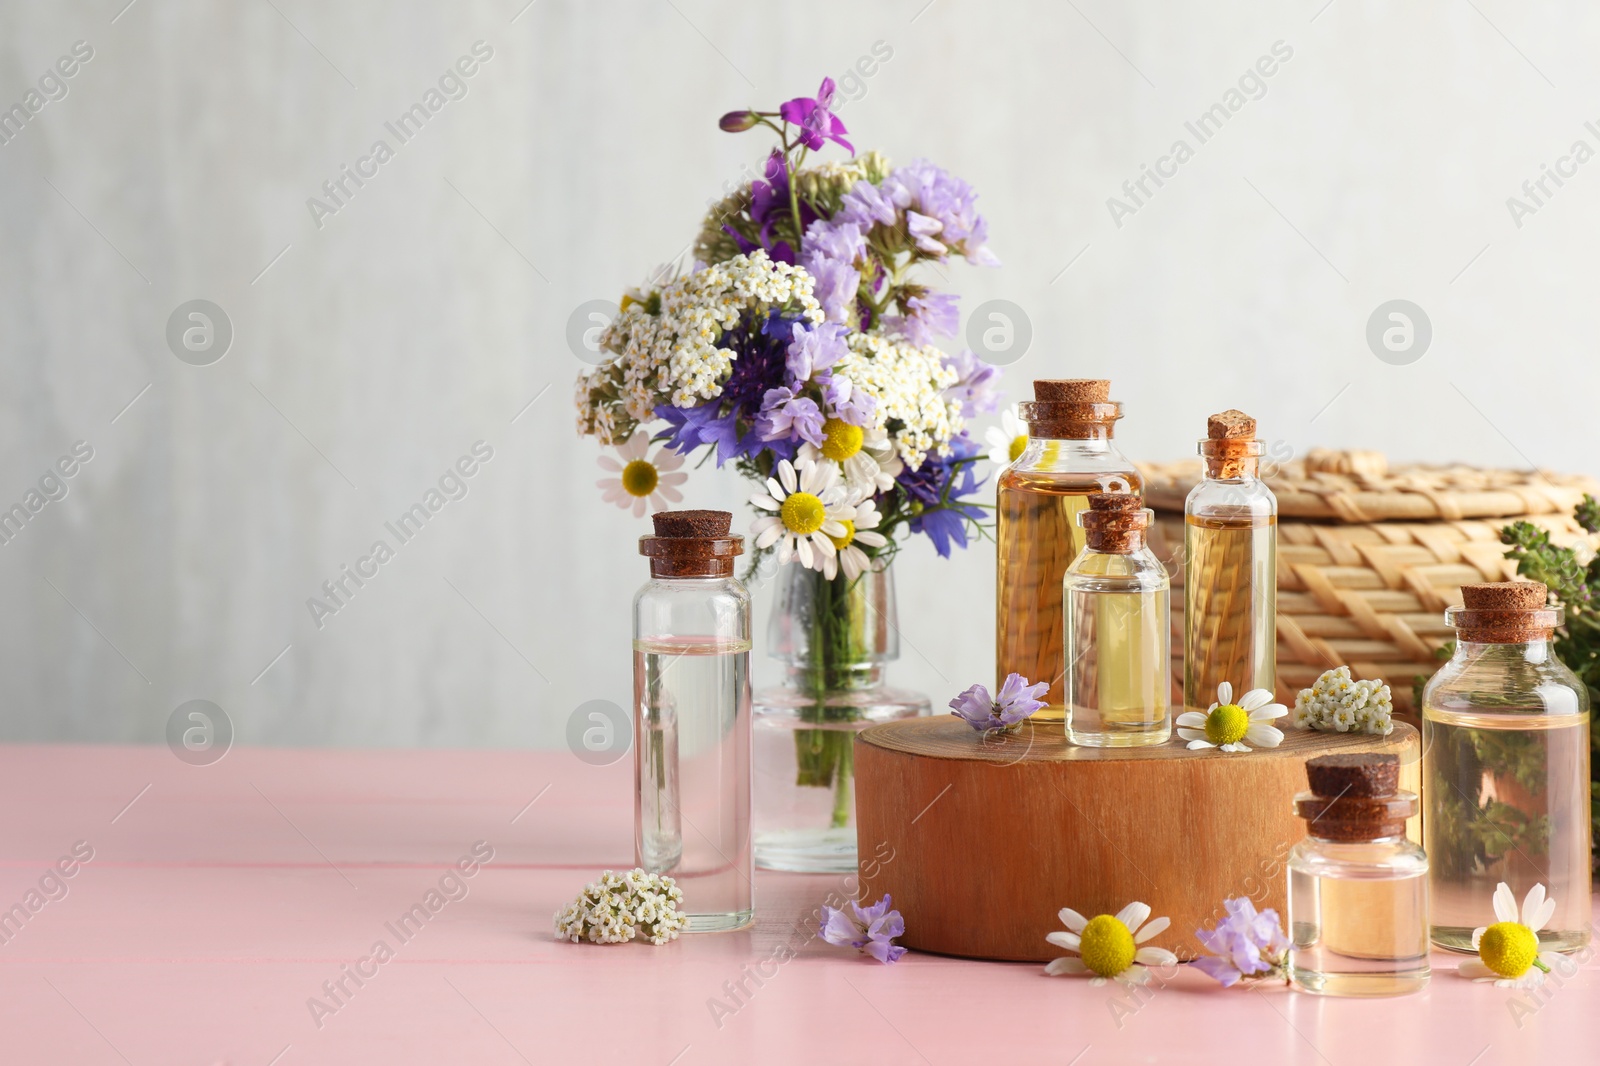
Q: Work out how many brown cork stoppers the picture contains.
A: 6